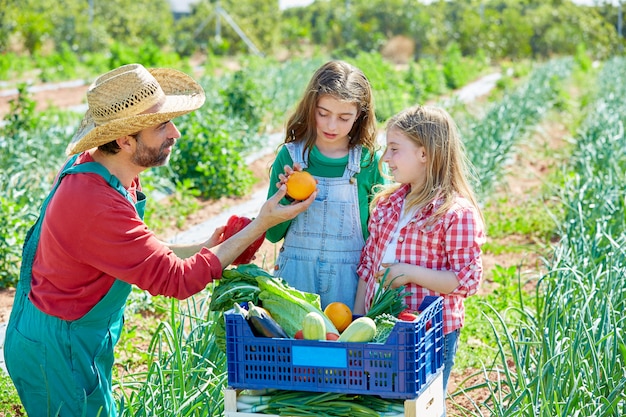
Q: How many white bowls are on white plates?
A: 0